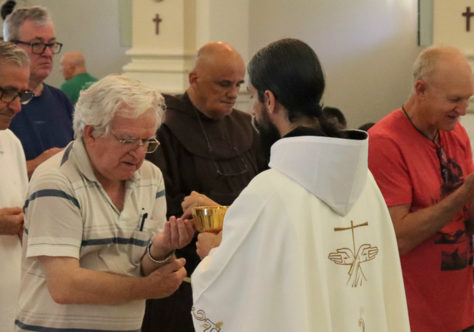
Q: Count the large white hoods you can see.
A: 1